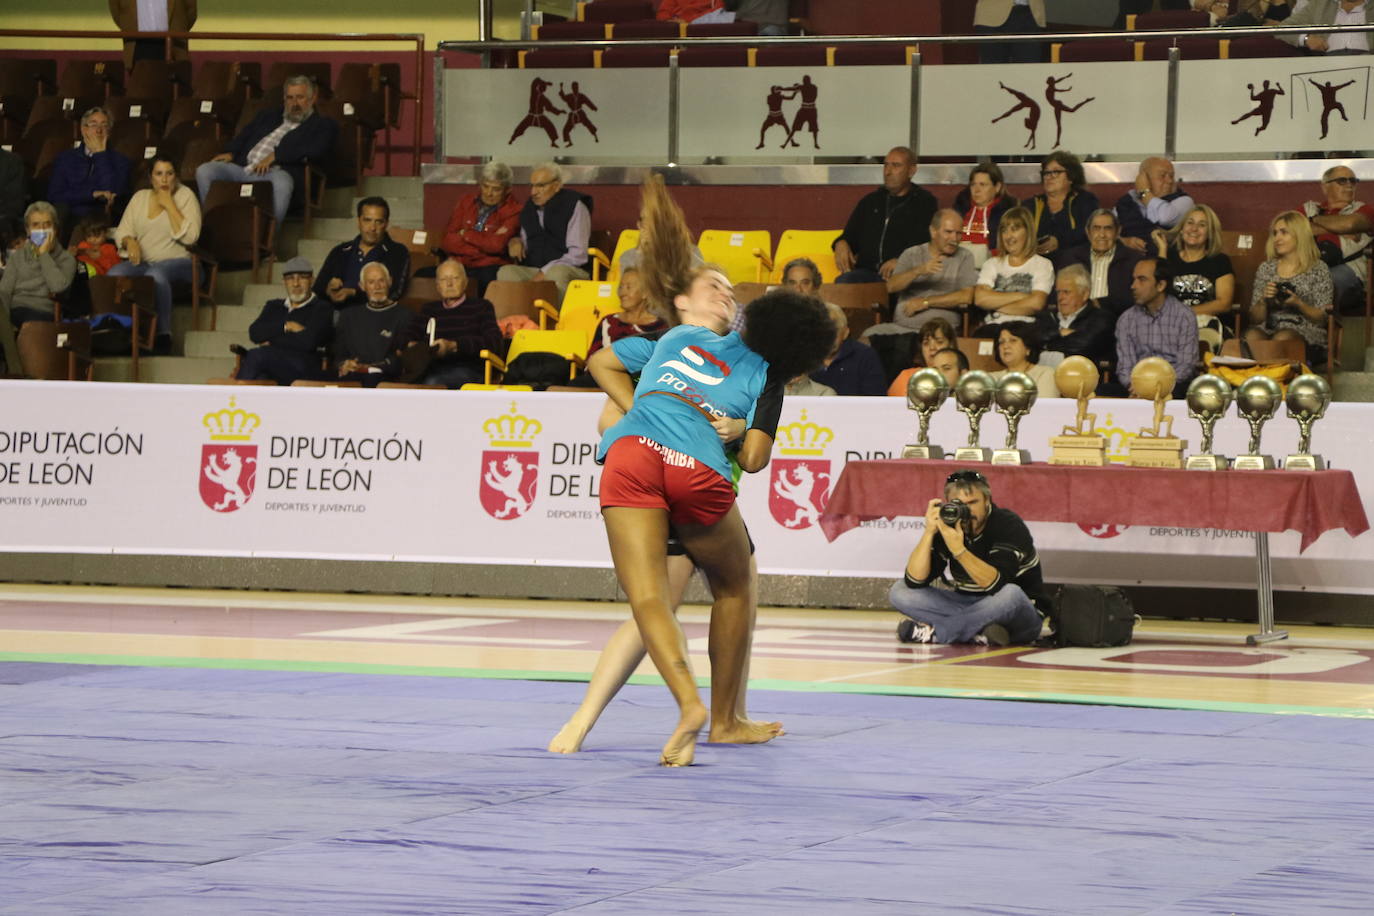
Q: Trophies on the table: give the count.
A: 8